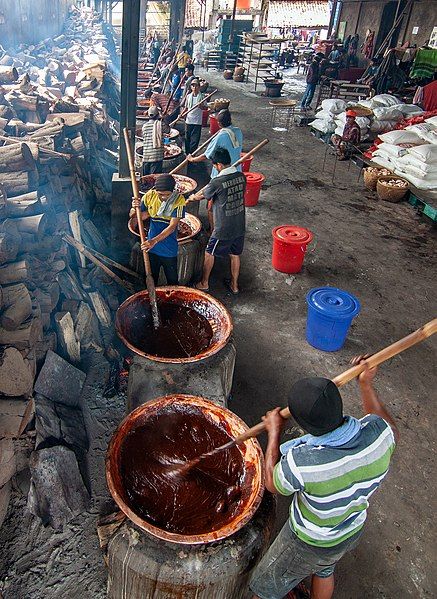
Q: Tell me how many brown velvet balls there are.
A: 0